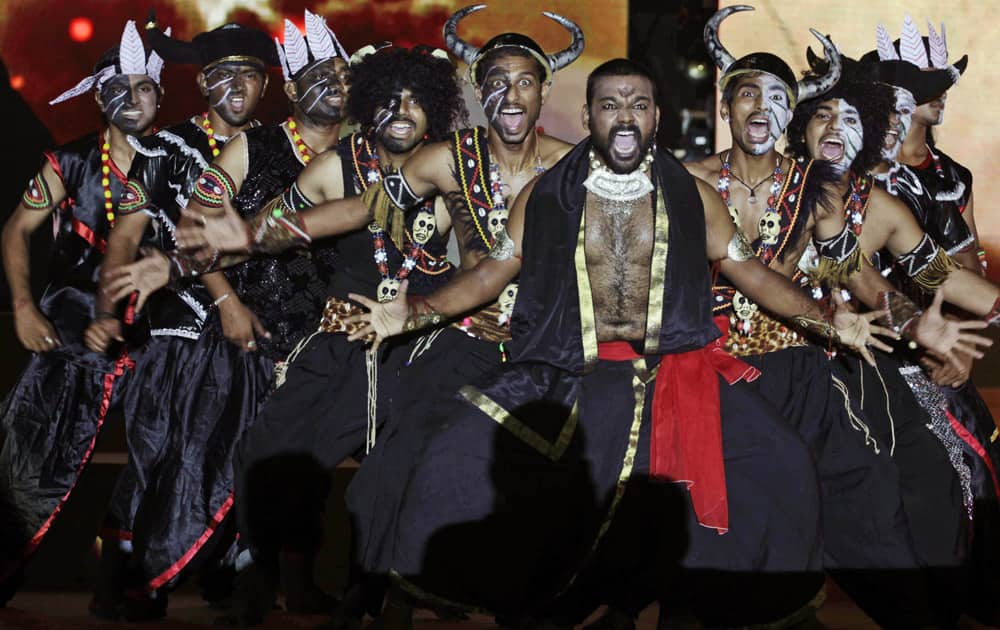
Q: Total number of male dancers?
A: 10